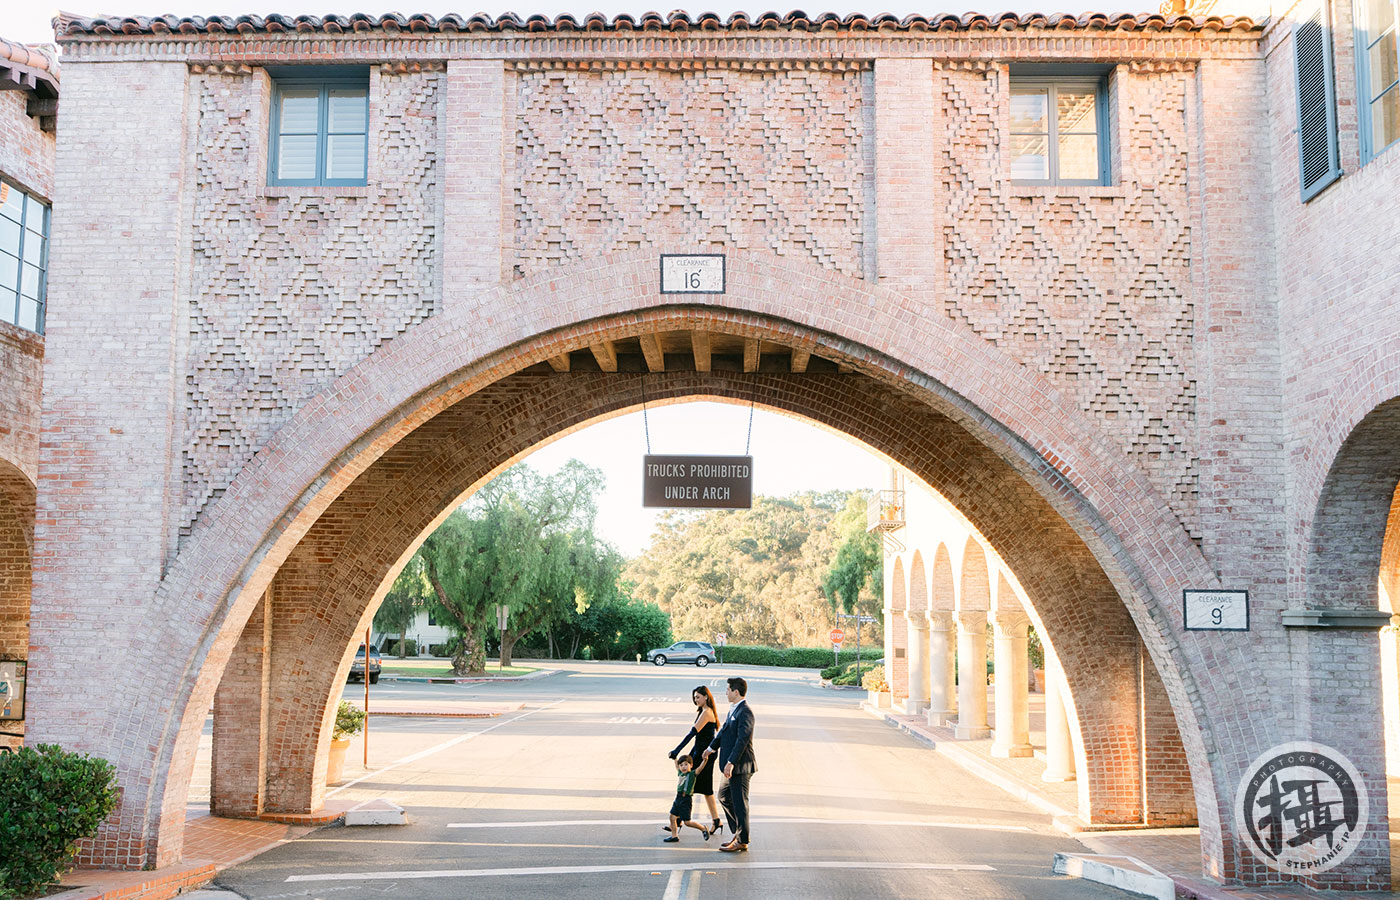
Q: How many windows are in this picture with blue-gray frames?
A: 4